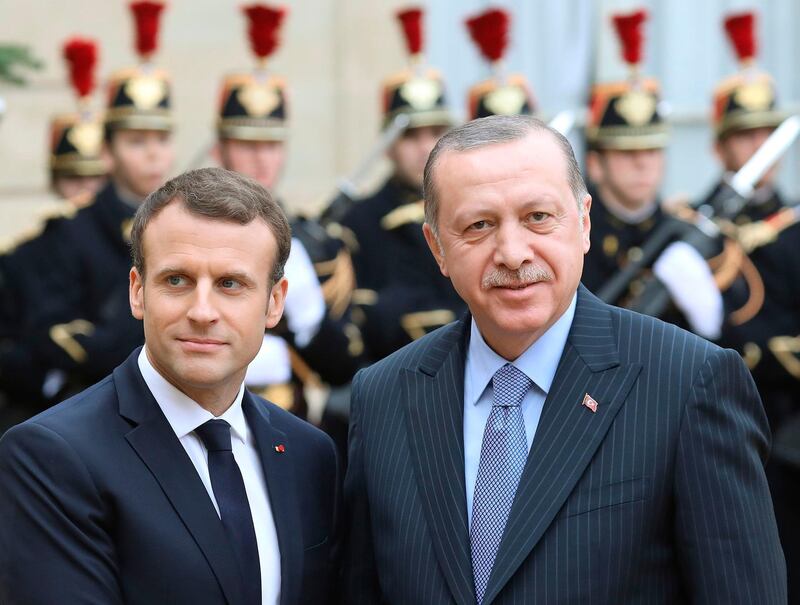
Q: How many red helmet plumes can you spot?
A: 7